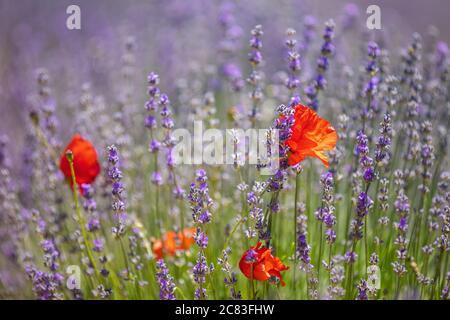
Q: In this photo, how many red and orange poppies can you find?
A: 4